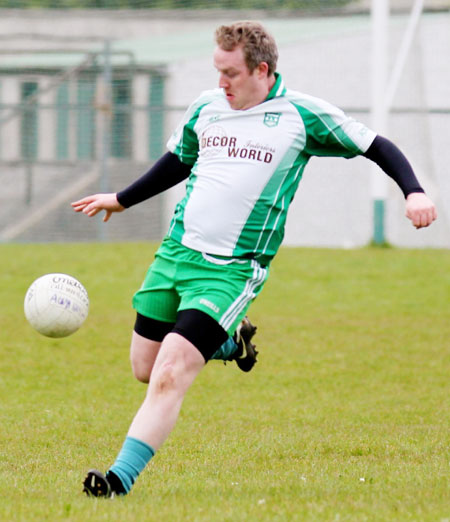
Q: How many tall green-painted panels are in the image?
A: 5